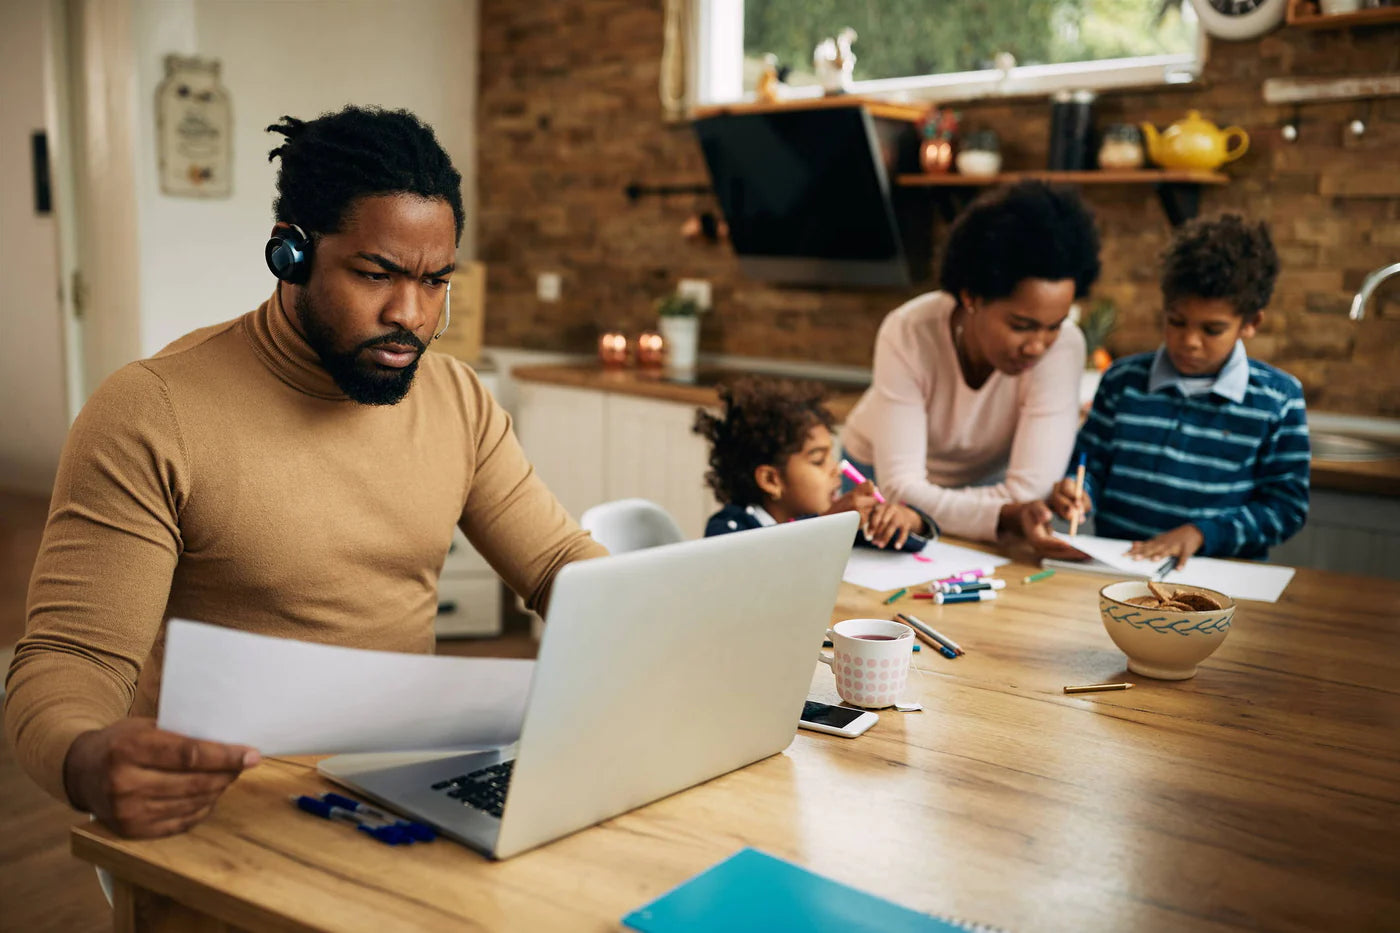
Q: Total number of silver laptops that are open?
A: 1